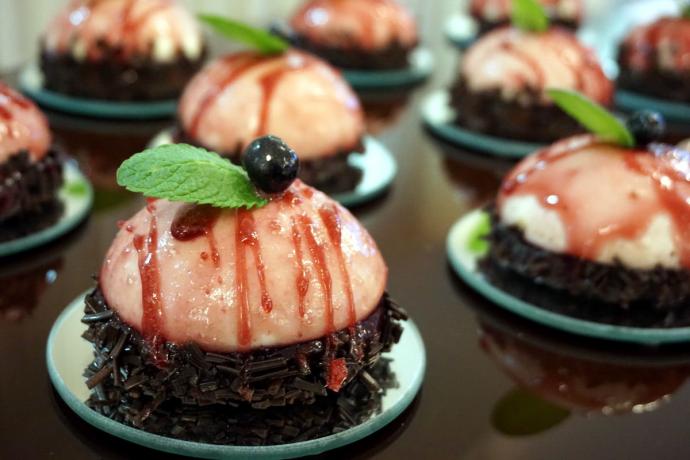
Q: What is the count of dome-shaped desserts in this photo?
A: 9